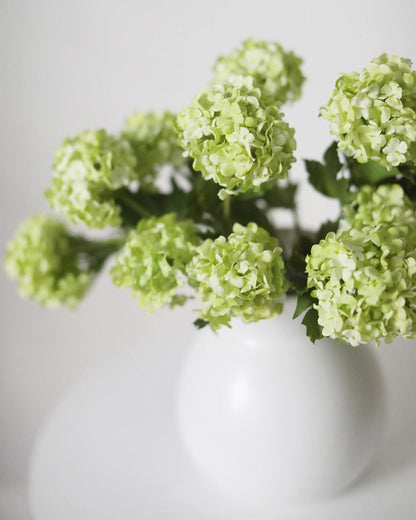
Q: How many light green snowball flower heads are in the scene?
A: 10